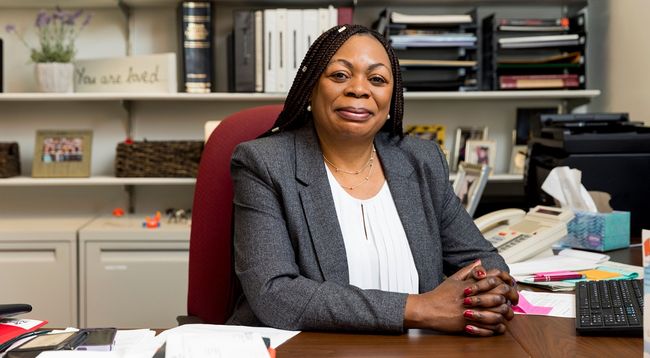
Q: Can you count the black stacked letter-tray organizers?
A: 2